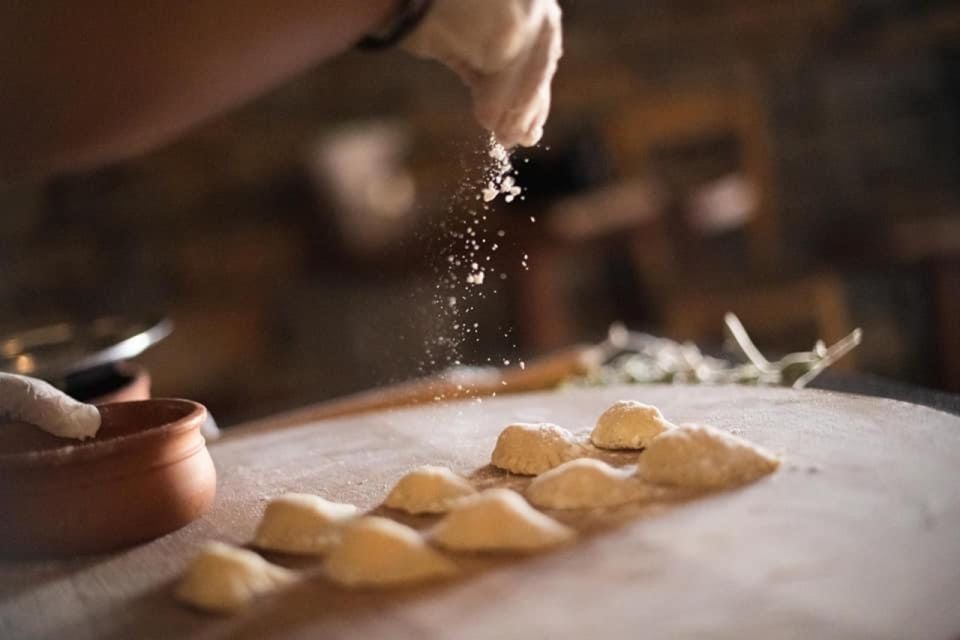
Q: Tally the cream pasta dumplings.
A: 9